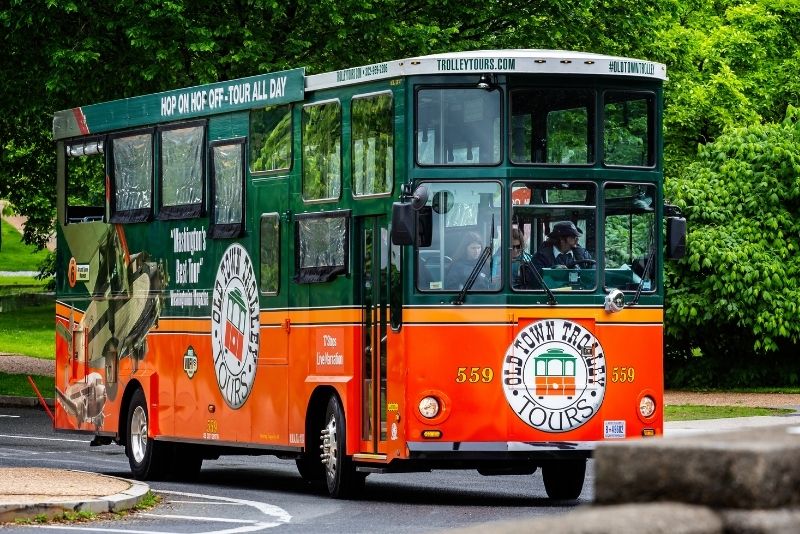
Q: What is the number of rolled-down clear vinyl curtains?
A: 4